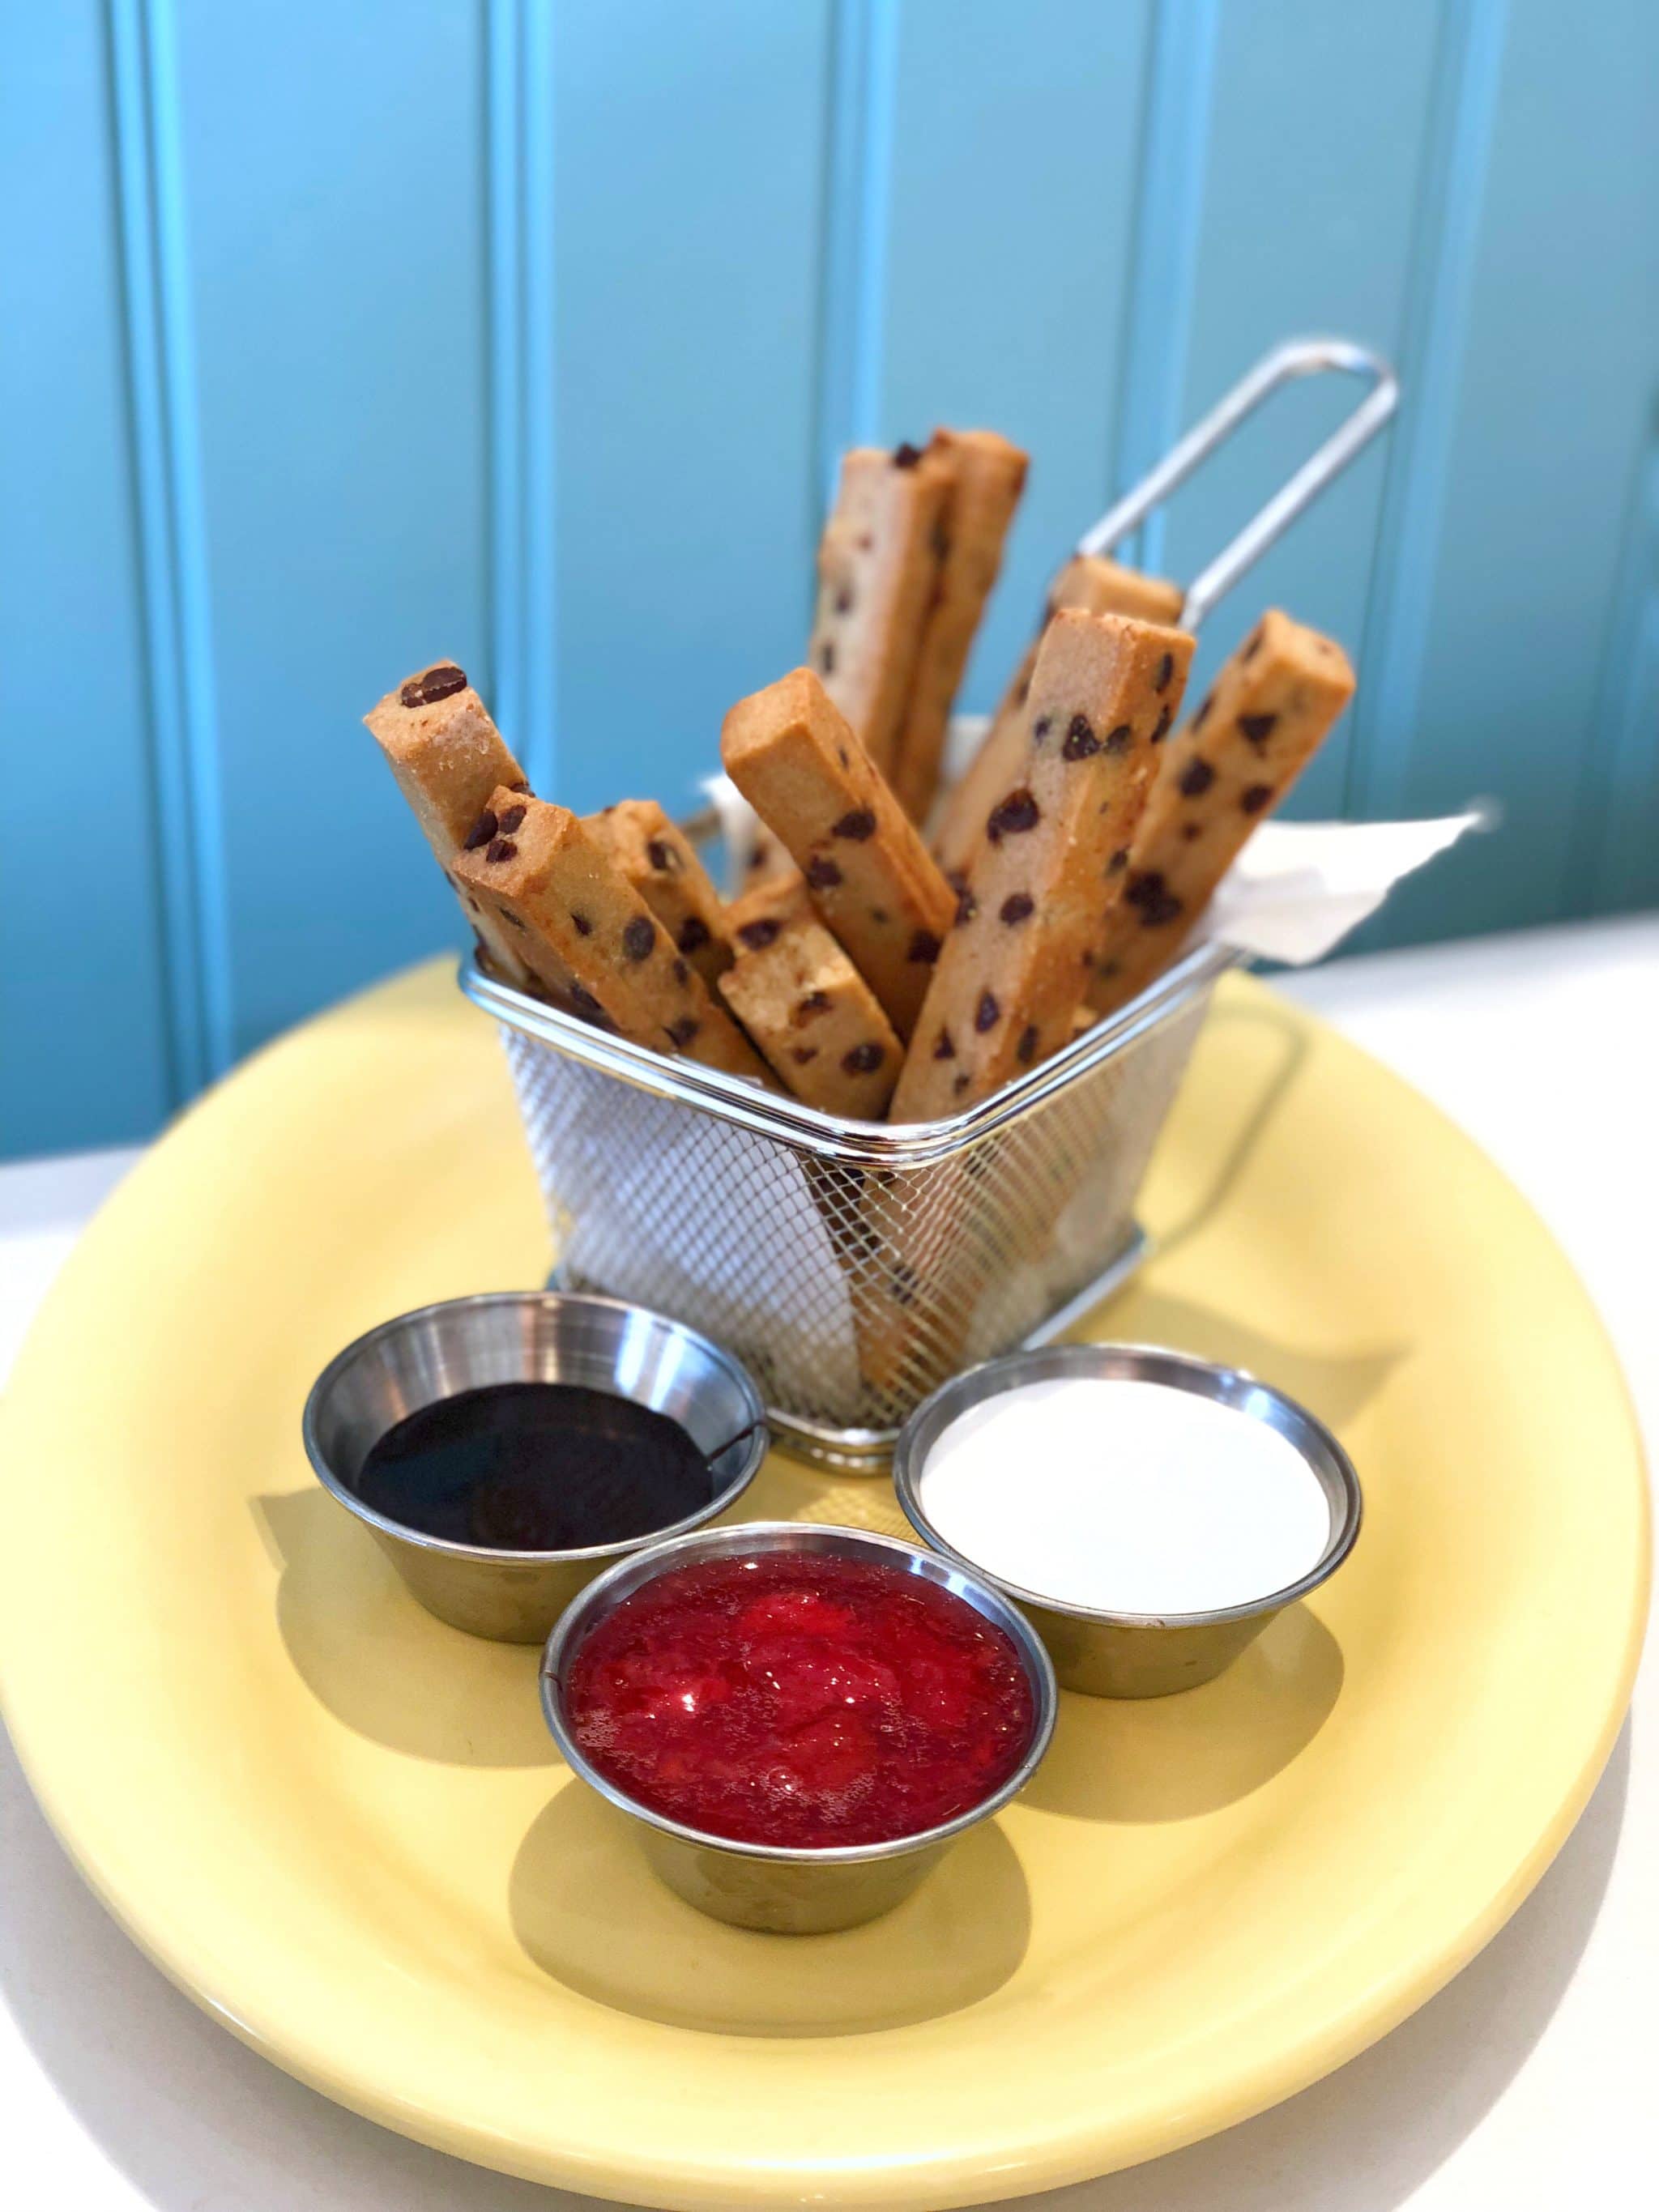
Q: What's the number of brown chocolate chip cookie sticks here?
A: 10